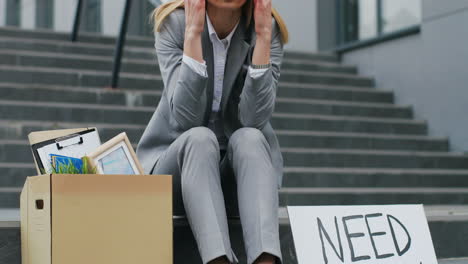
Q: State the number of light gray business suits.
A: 1